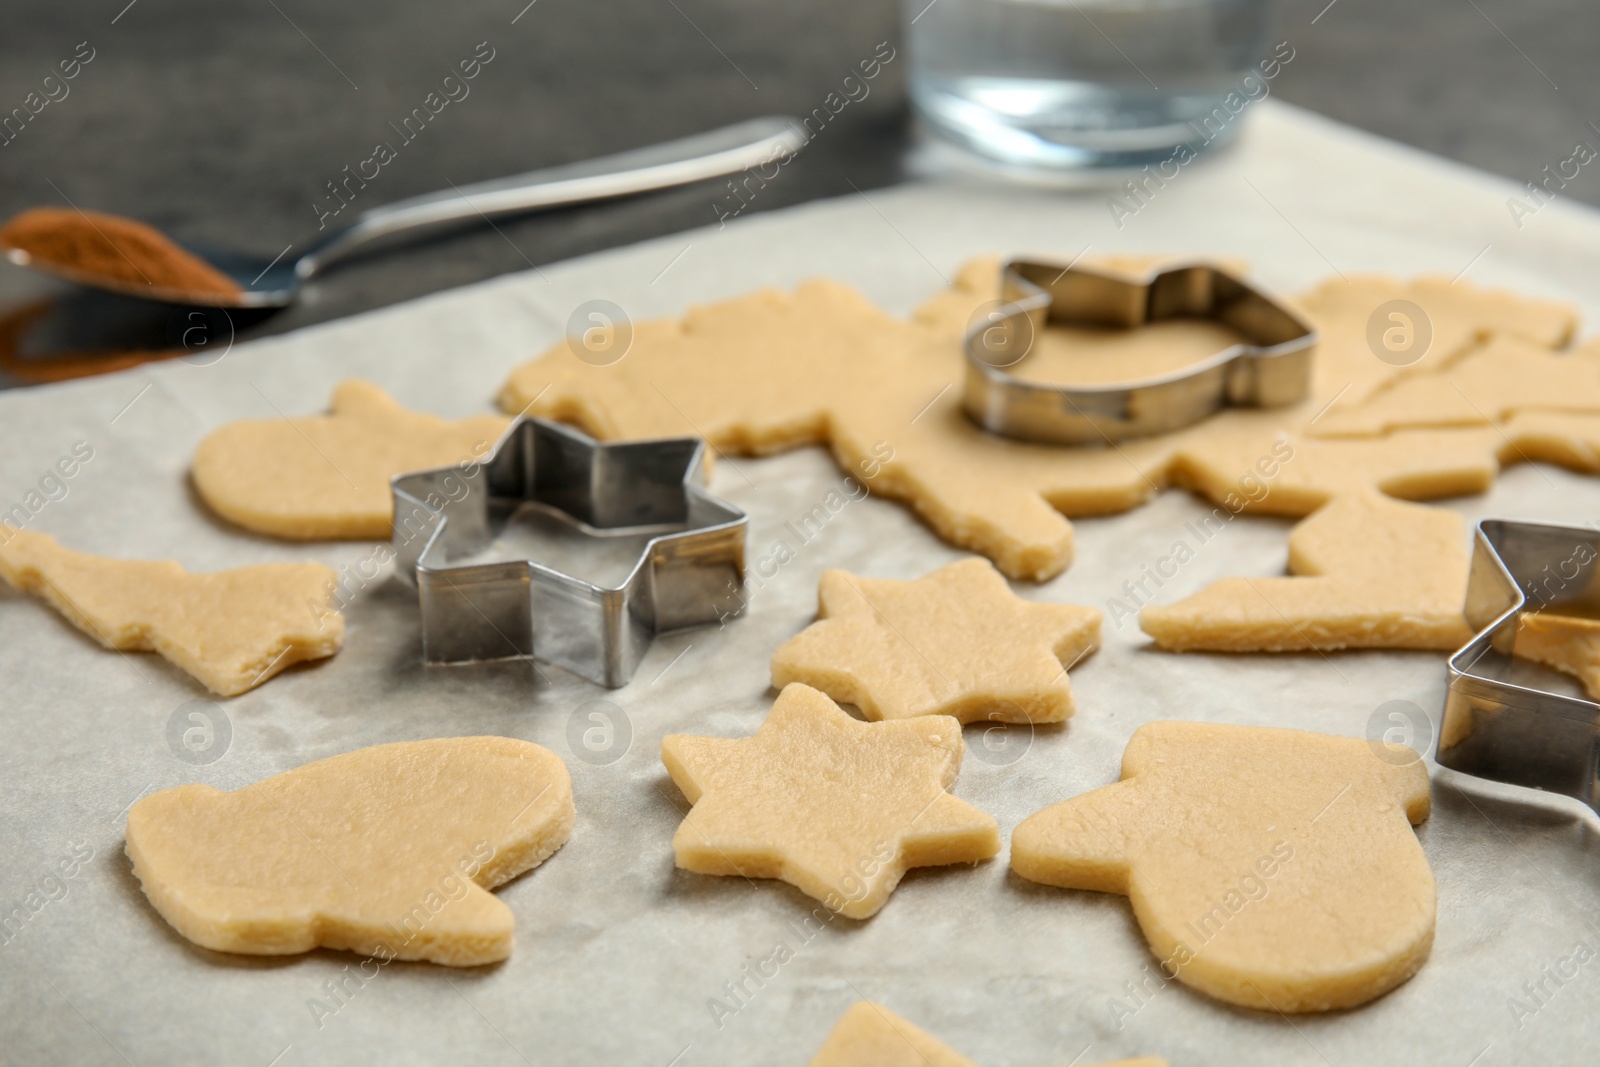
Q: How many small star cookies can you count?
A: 2